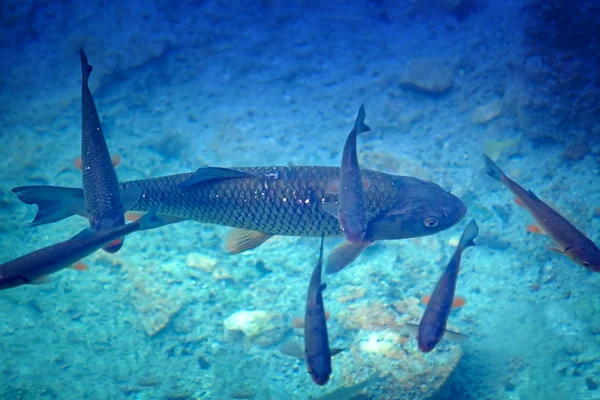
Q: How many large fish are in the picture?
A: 1